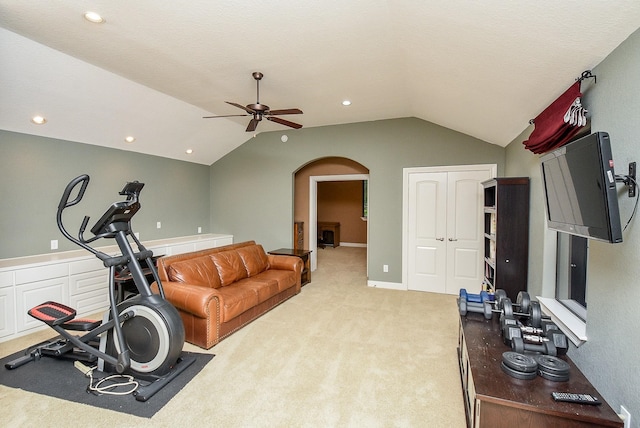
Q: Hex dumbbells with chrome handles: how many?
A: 2